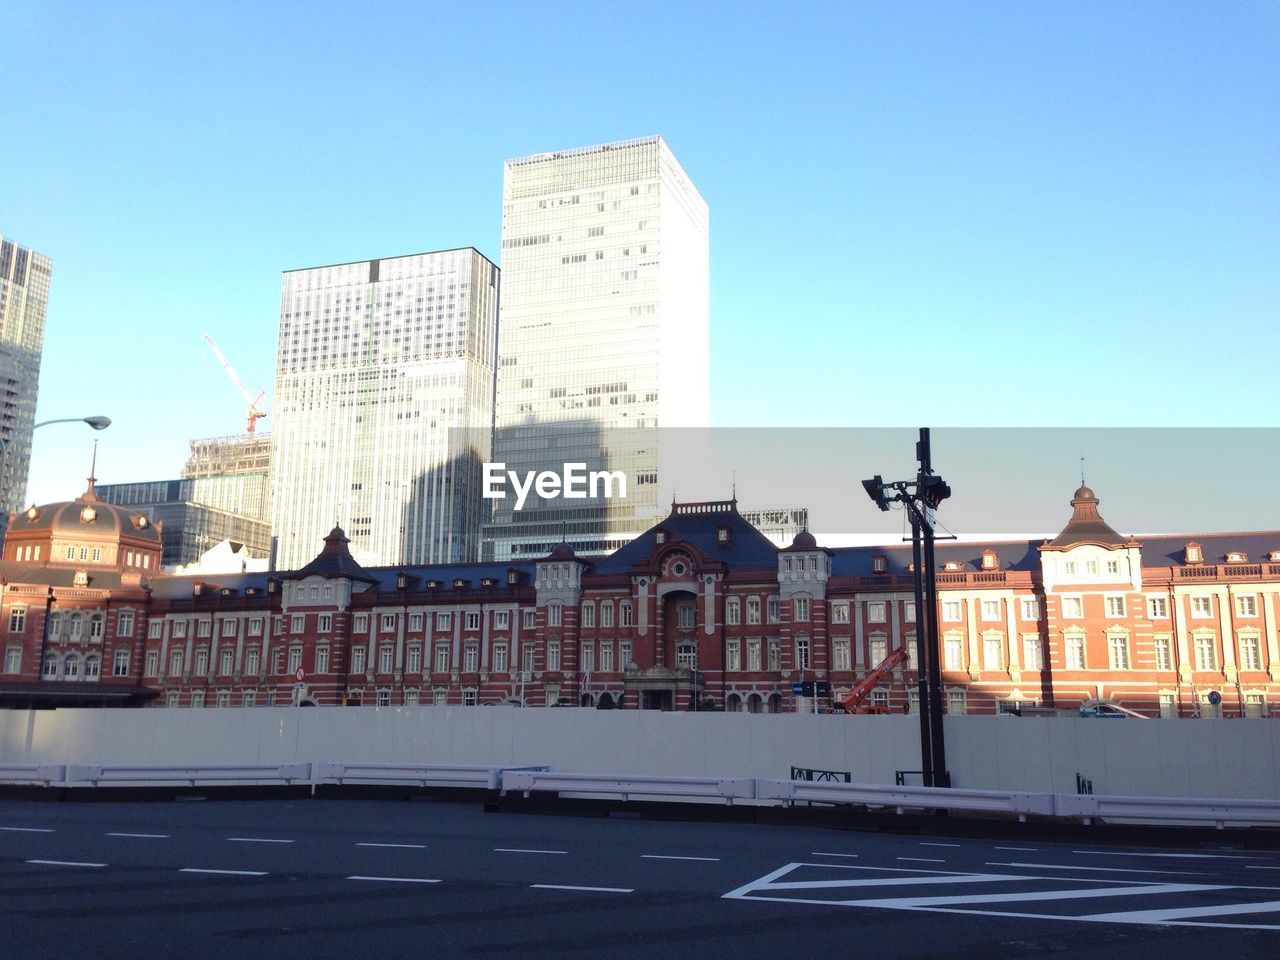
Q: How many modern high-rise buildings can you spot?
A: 3